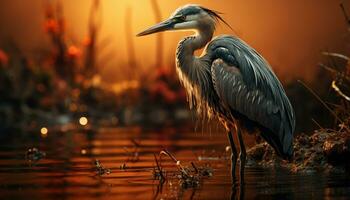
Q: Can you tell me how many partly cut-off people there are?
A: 0